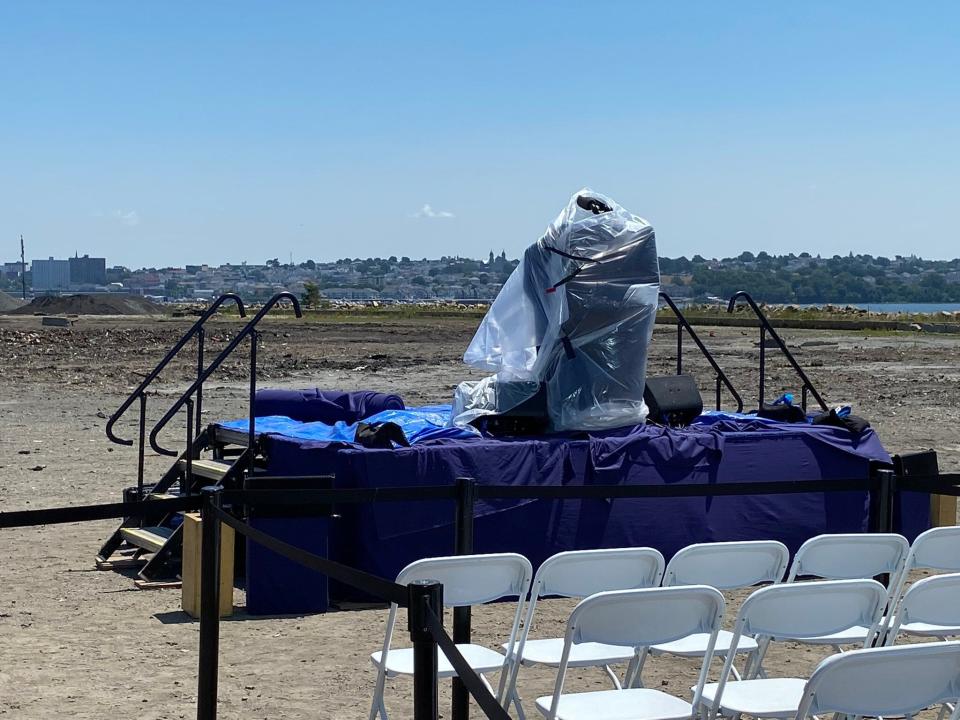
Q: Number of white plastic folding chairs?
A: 9